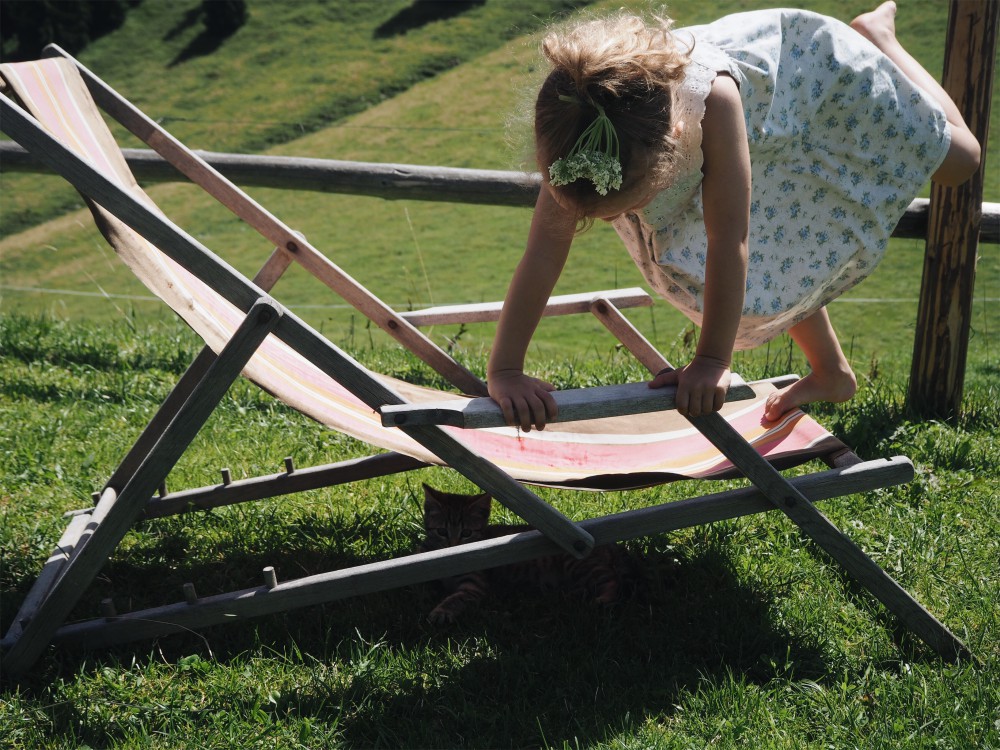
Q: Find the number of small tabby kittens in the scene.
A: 1